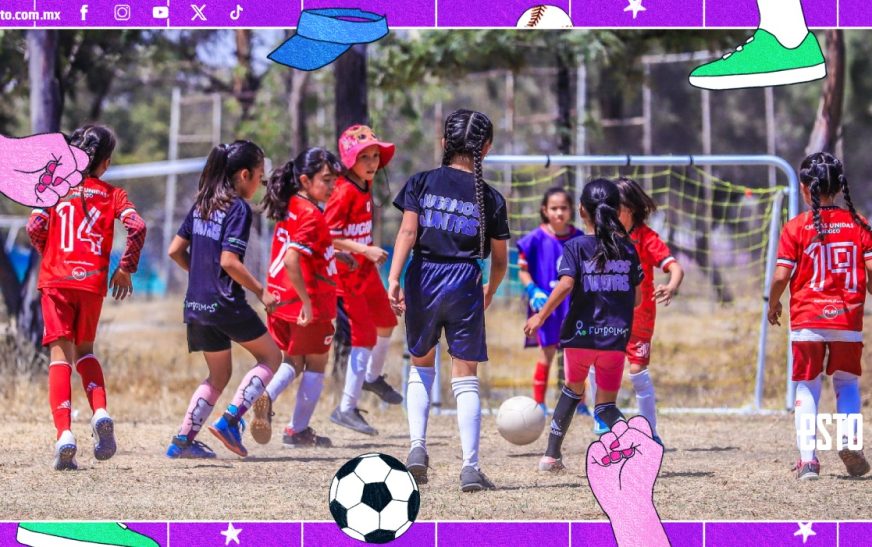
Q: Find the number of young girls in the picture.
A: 9